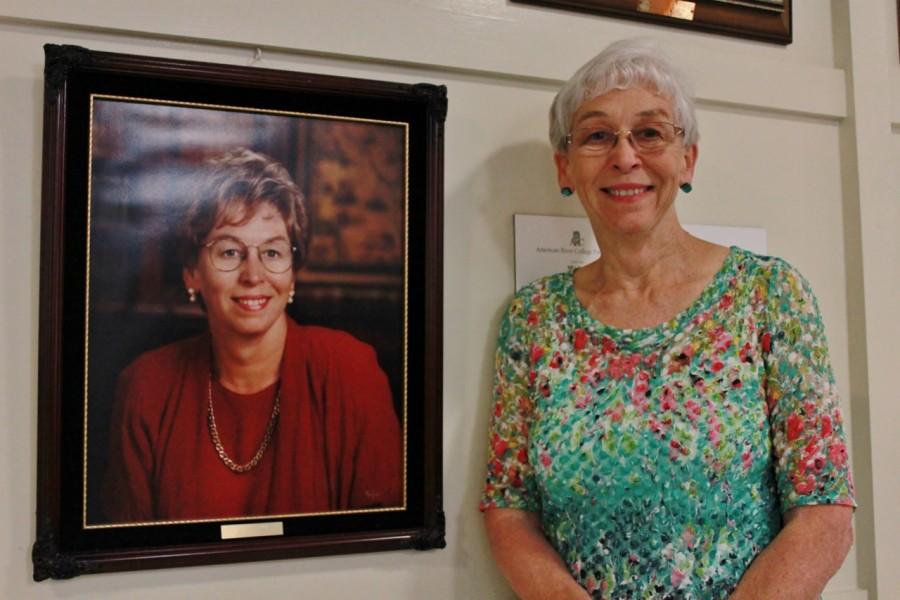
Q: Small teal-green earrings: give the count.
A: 2